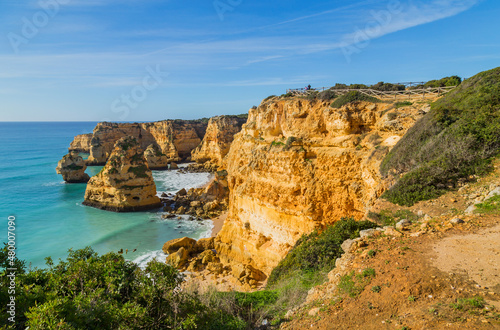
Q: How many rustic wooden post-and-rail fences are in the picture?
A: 1